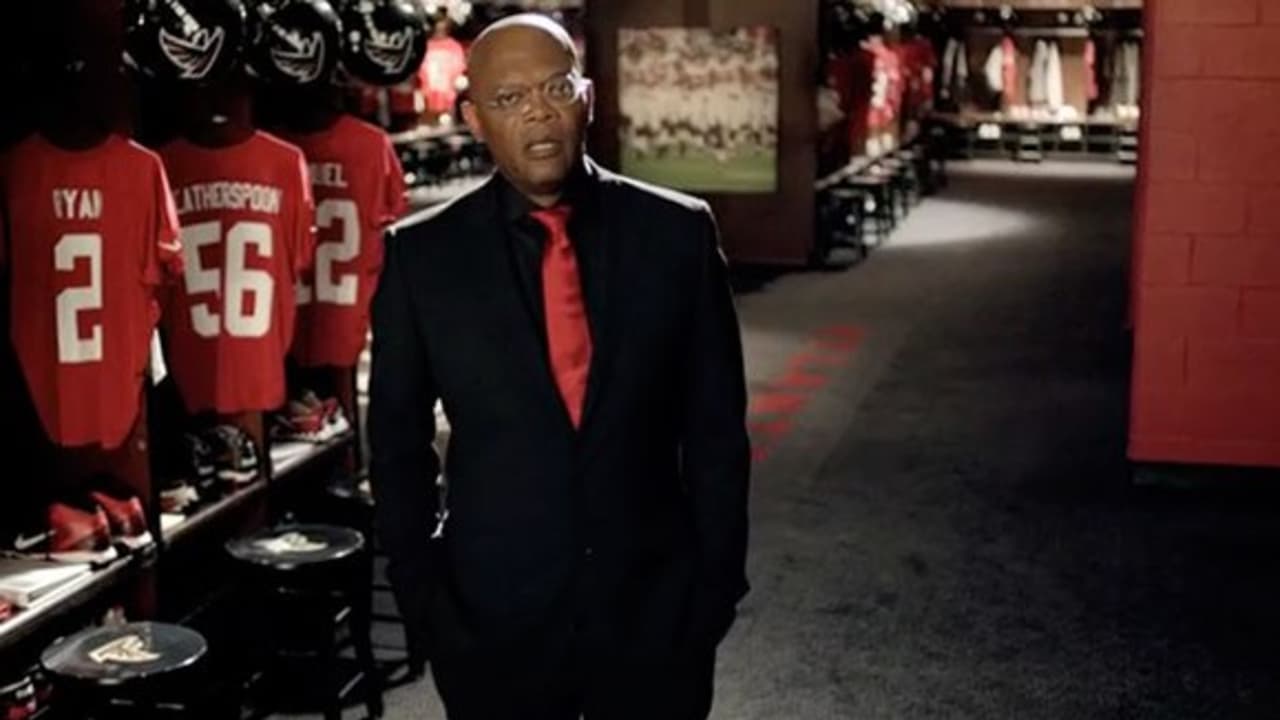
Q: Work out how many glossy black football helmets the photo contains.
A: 3